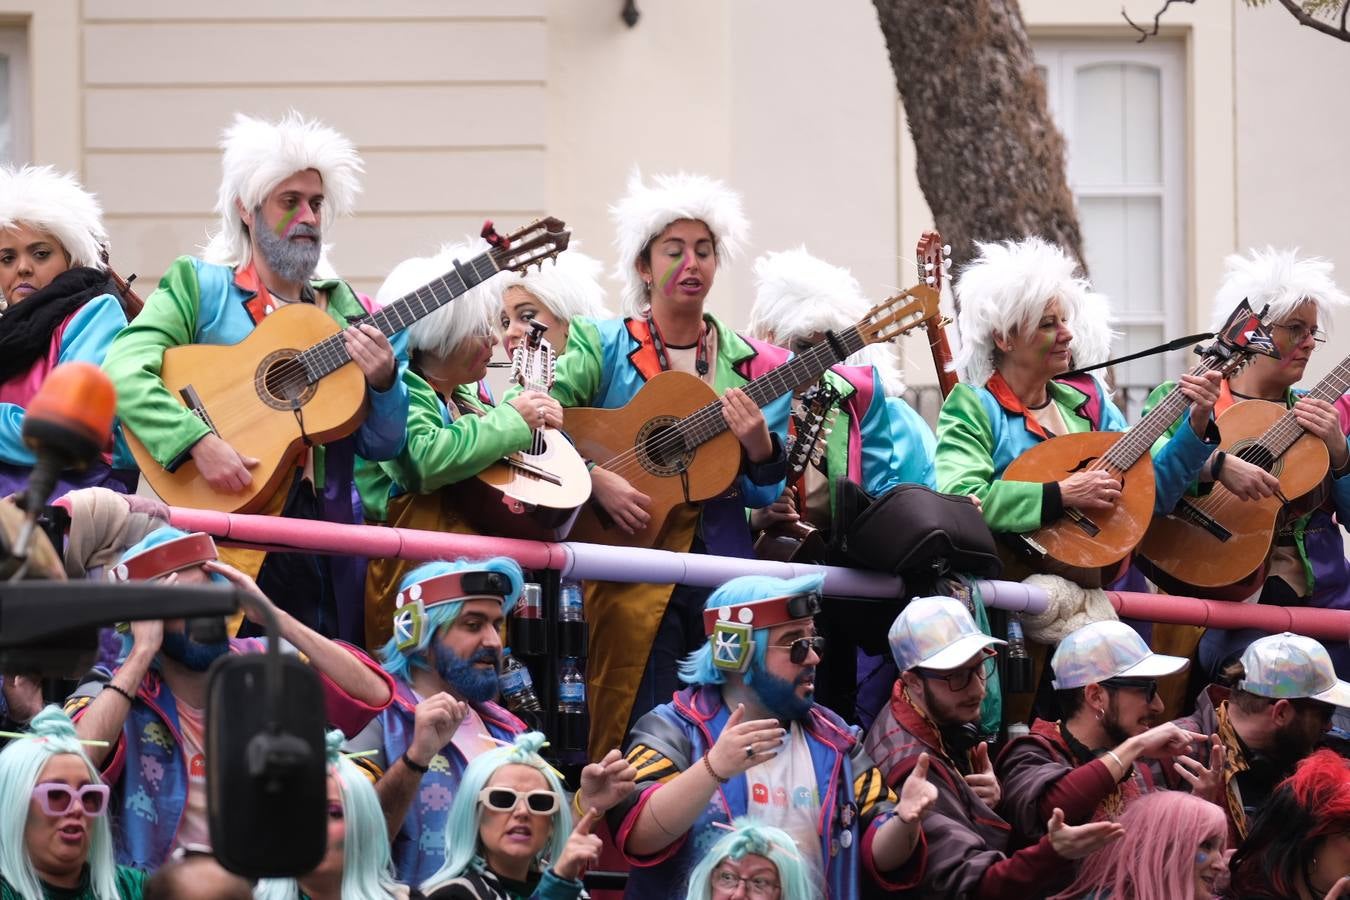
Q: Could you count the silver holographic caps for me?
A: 3